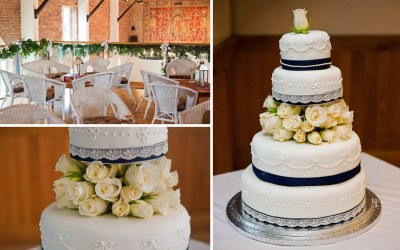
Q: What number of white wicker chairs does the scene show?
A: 12